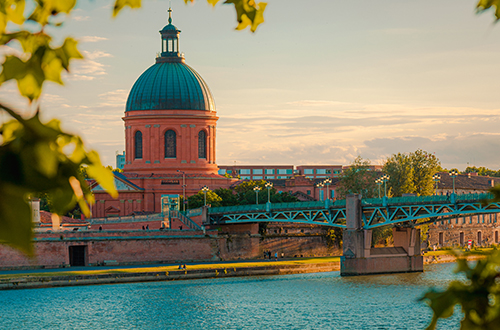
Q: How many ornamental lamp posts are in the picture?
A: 9